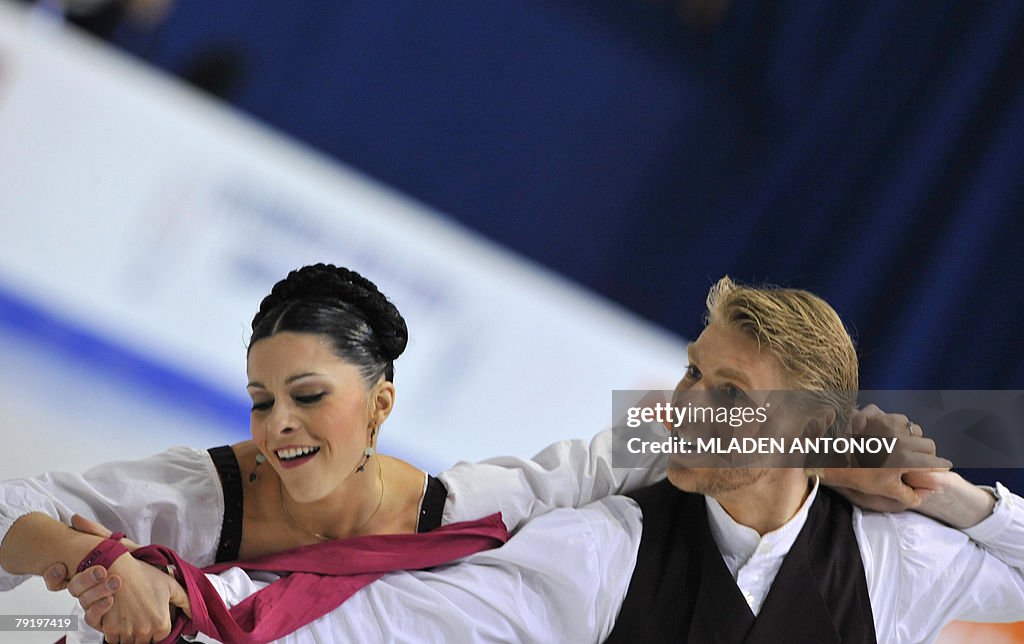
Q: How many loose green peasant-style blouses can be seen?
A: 0